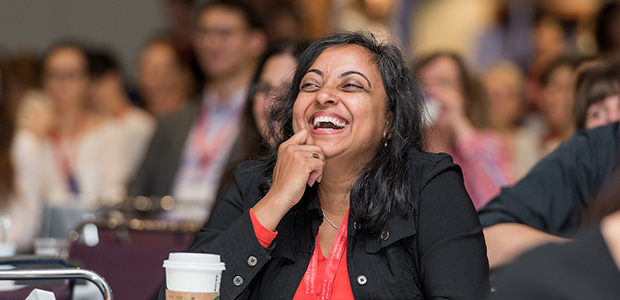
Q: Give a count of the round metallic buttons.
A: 5